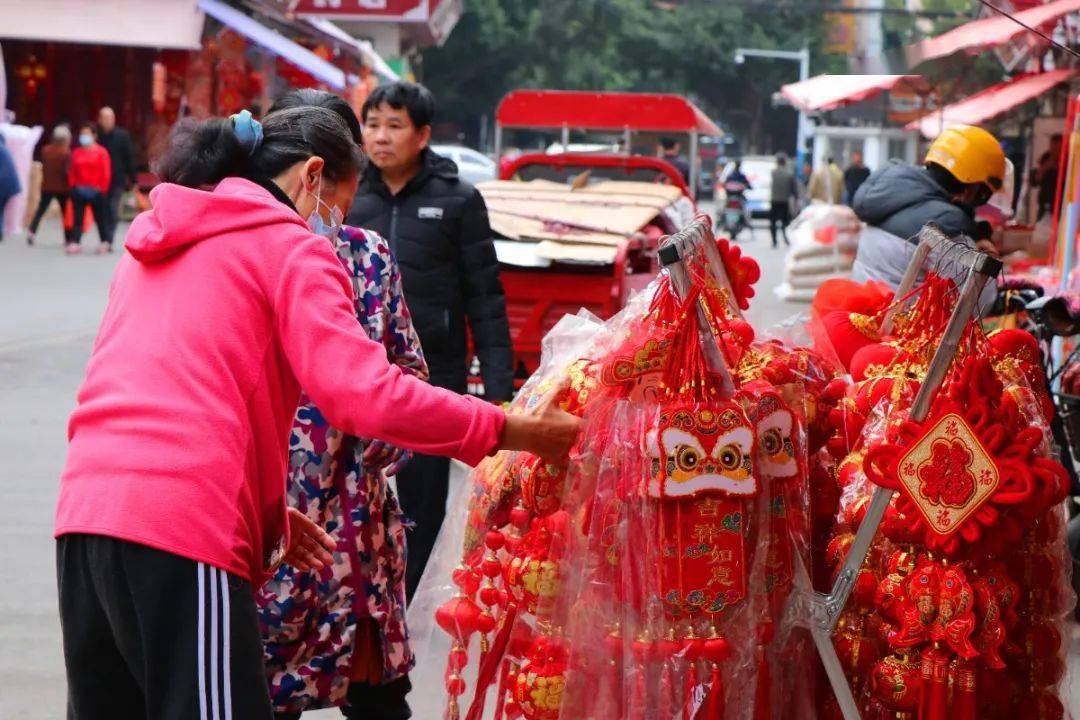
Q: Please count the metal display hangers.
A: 2